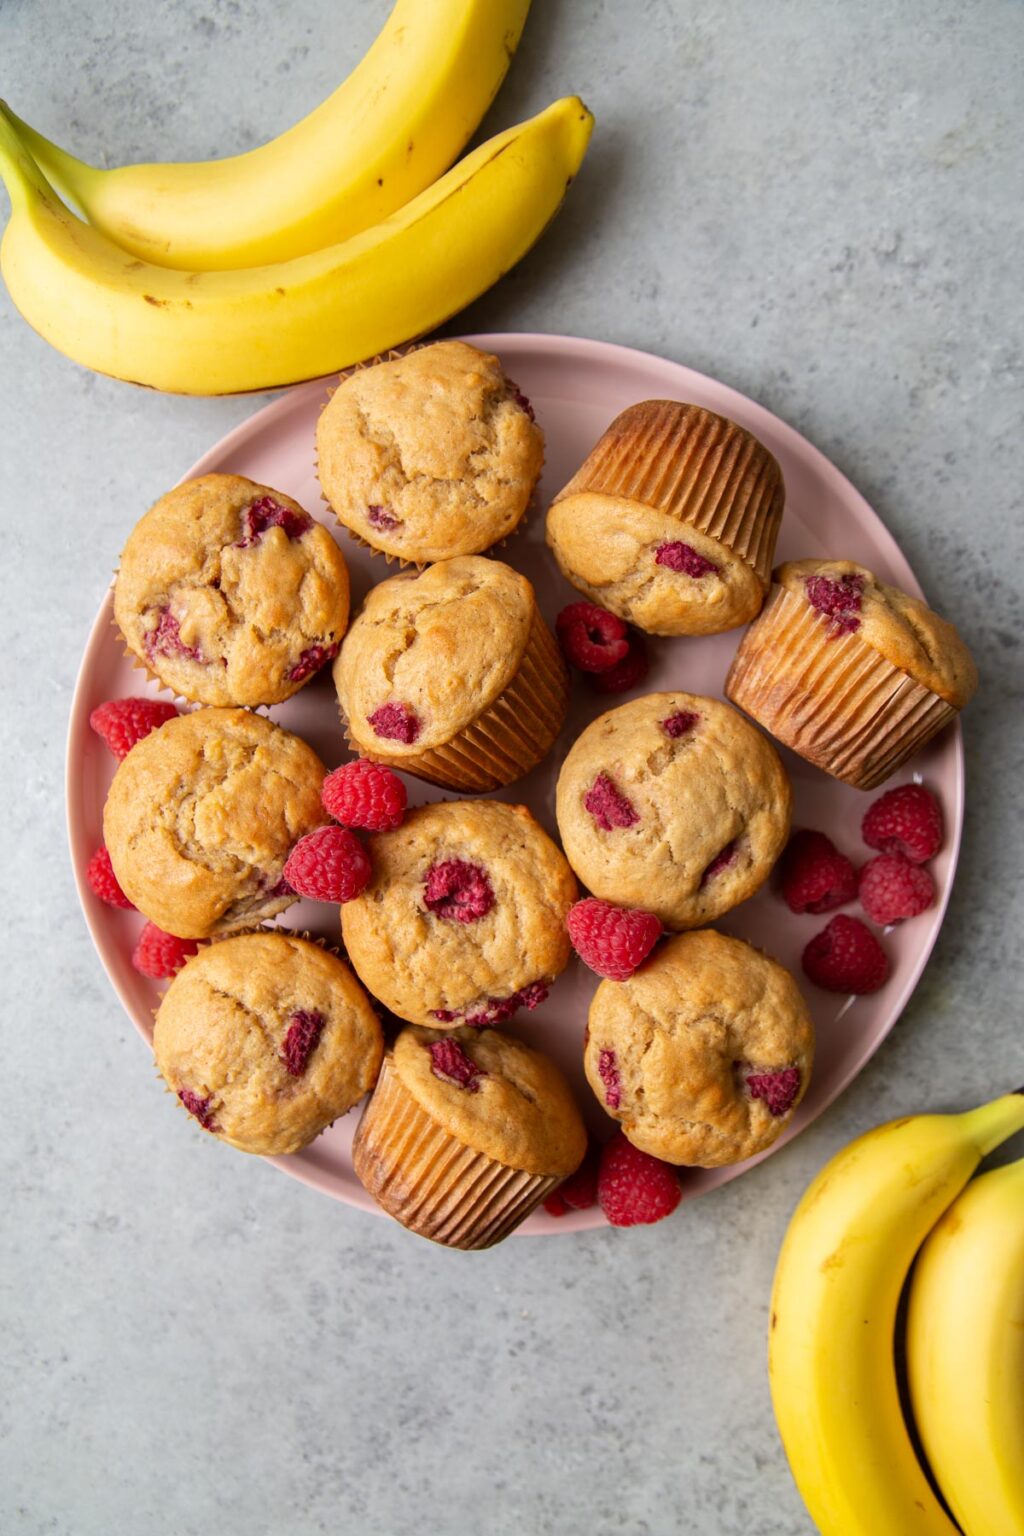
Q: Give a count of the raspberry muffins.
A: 11